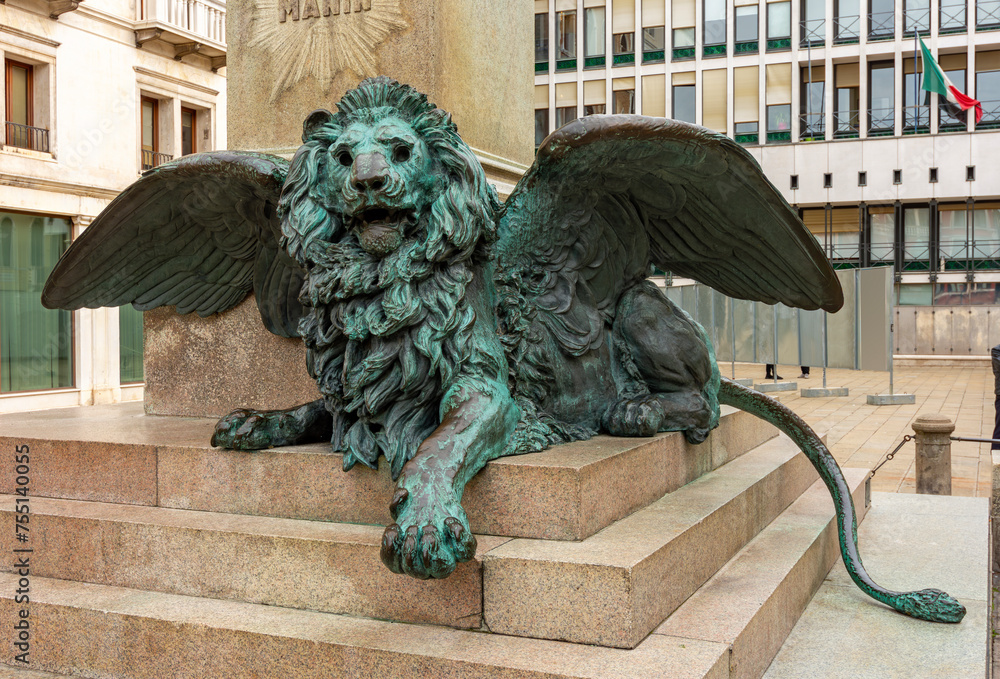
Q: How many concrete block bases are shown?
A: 4